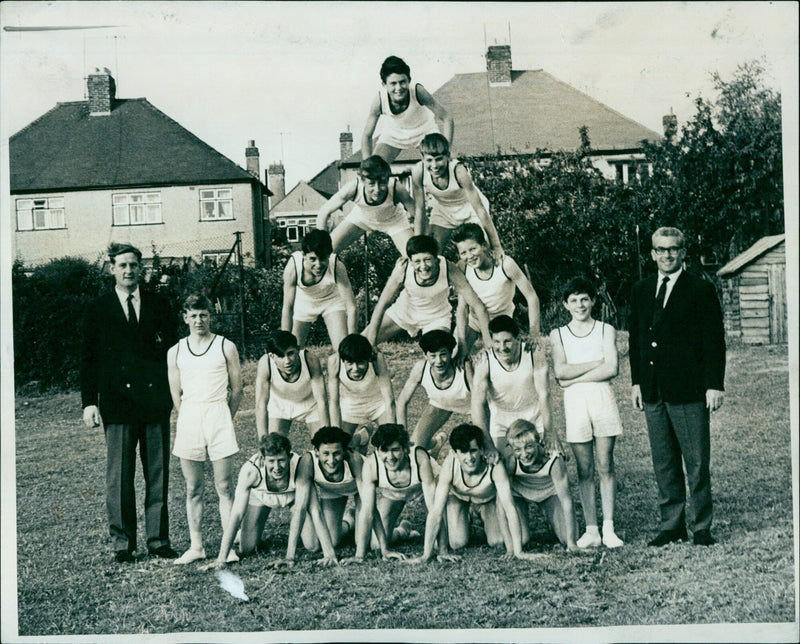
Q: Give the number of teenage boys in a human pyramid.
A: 15